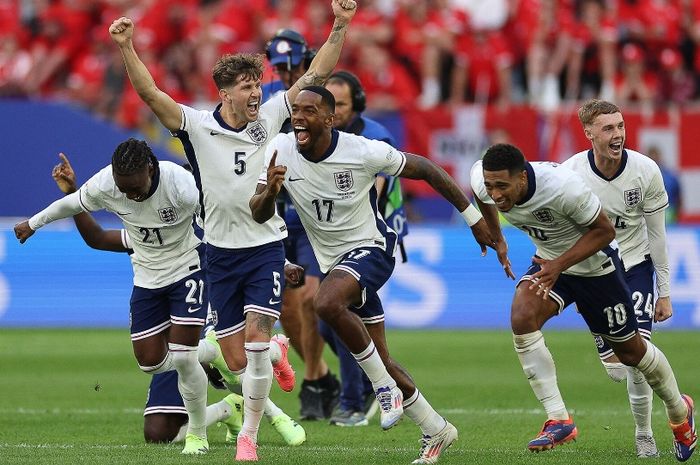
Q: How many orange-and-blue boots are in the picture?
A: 2